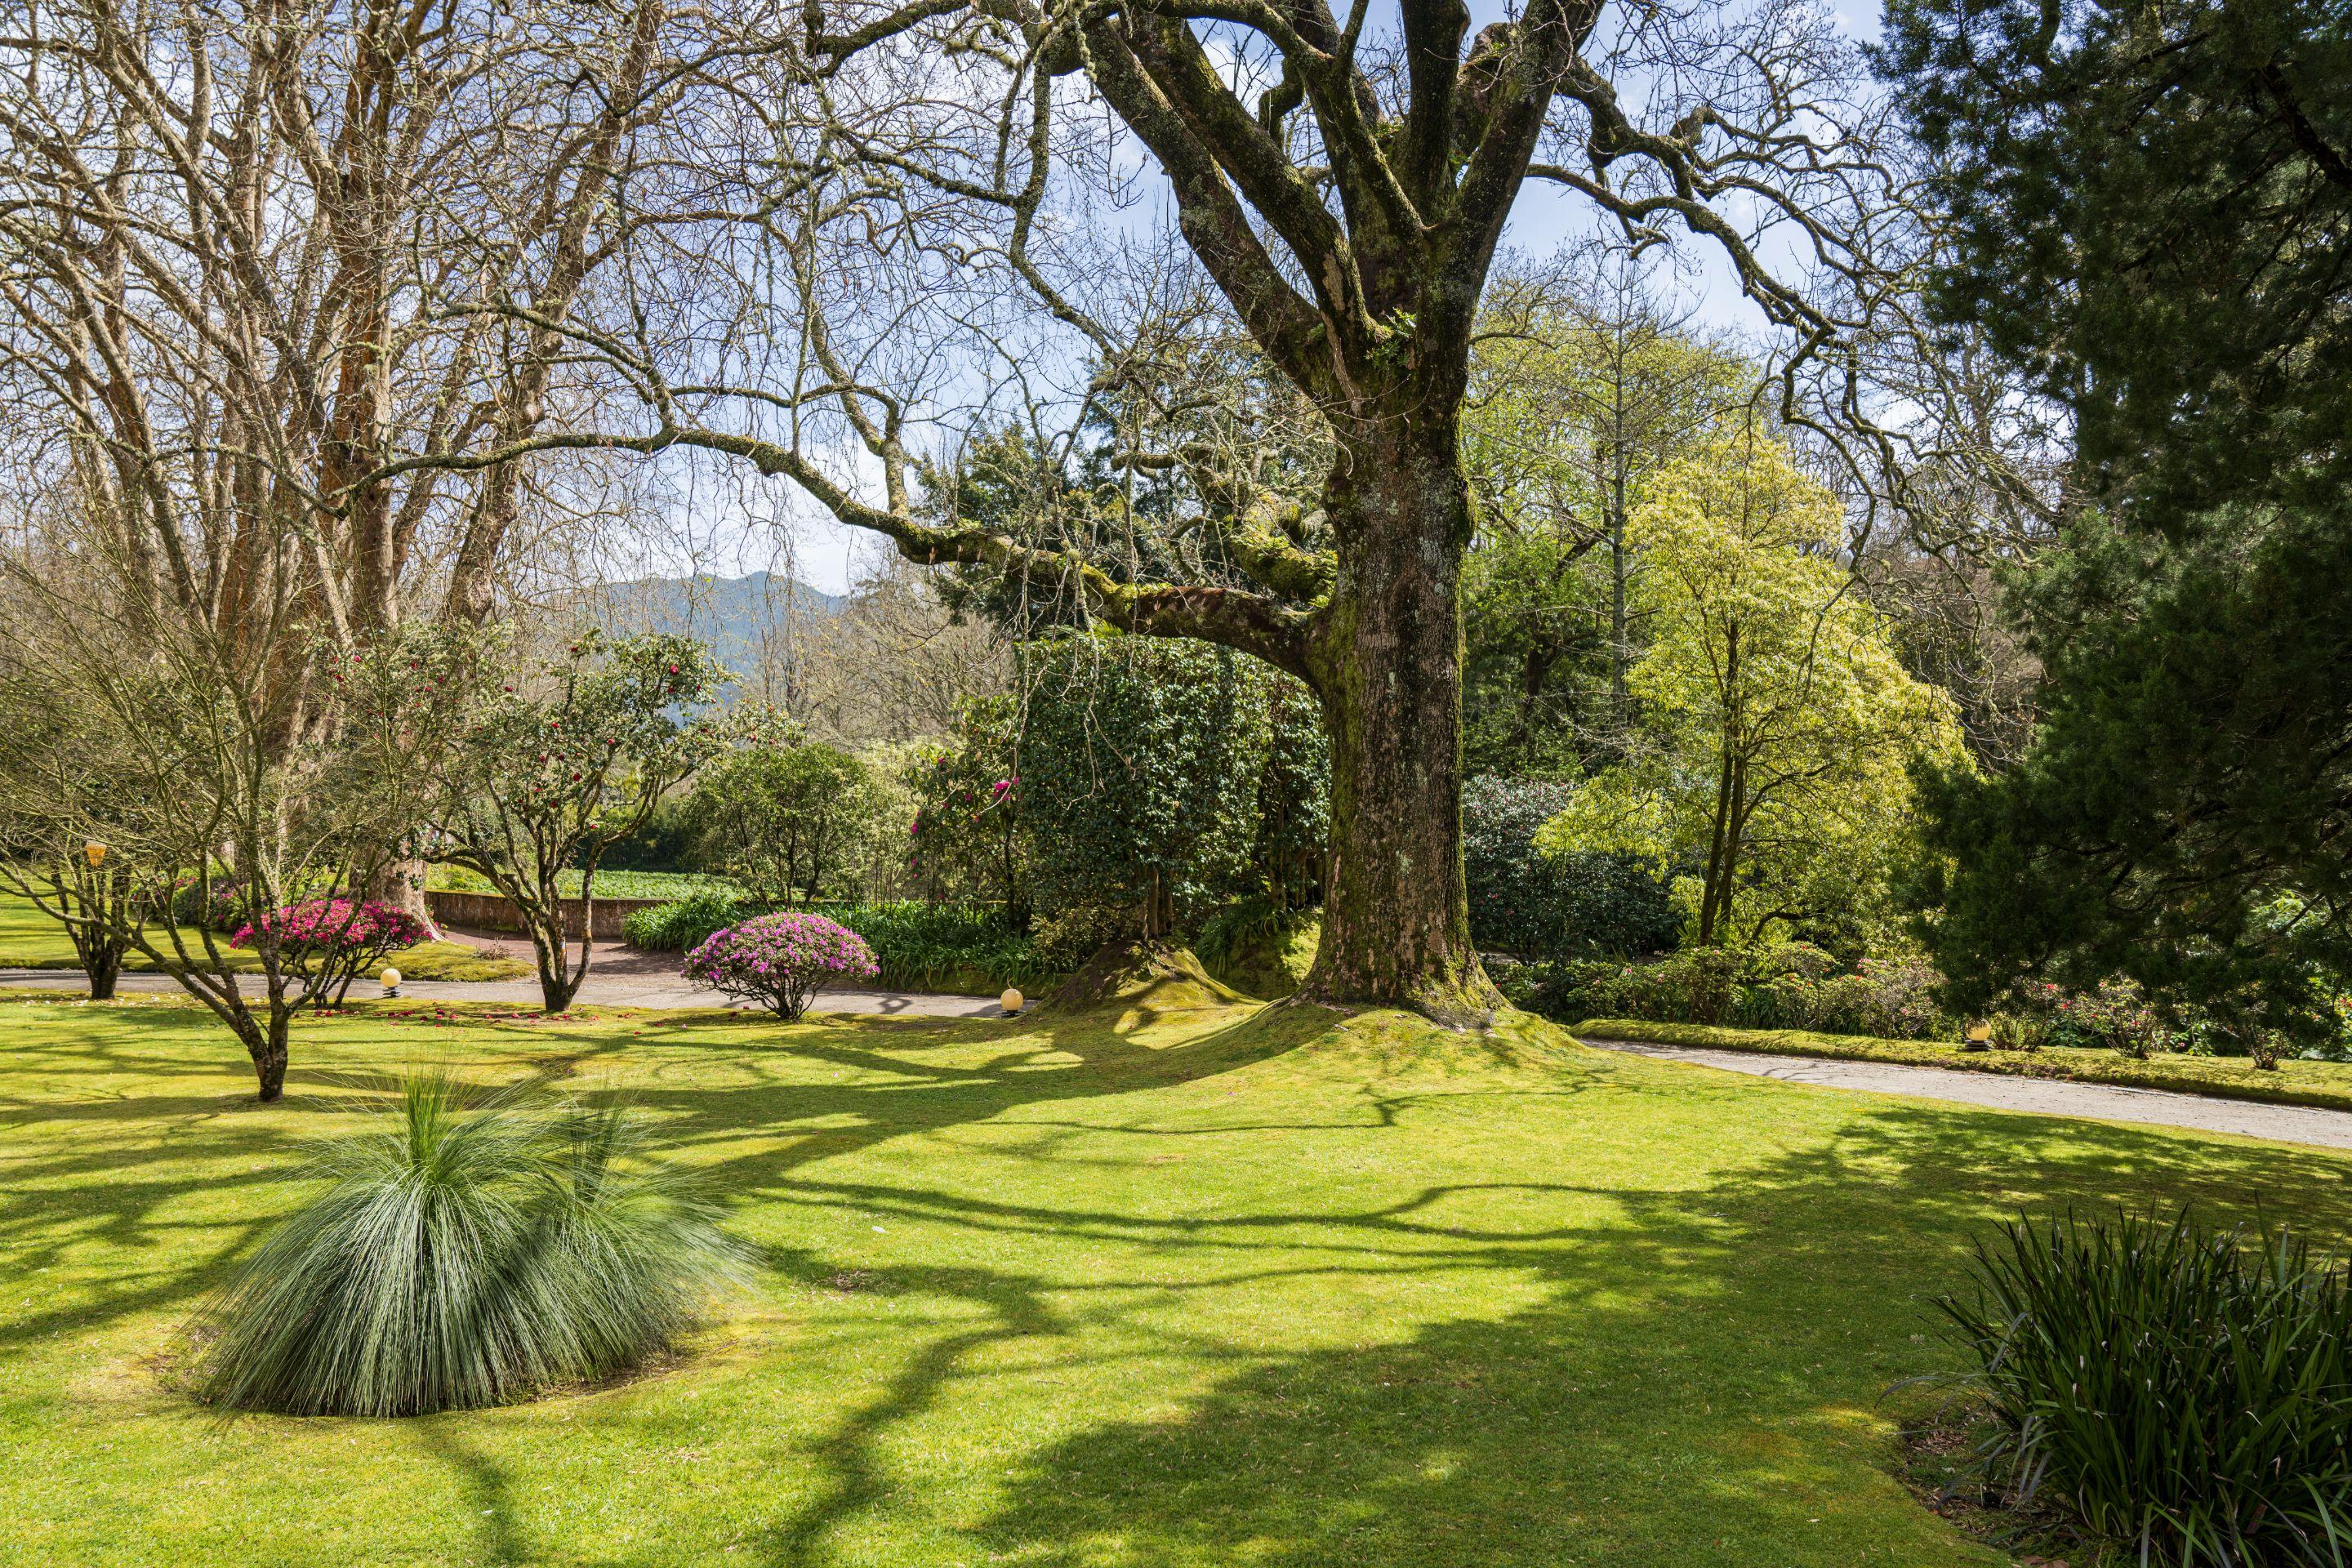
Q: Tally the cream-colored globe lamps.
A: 3